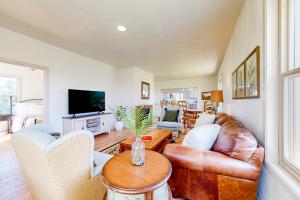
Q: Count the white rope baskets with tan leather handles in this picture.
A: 0